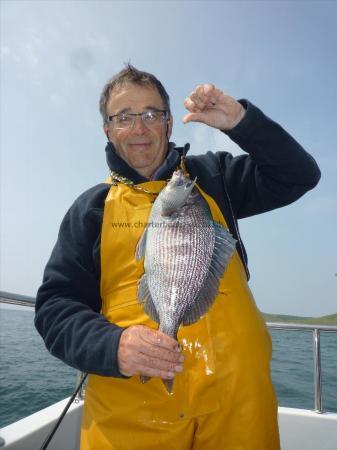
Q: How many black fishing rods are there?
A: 1